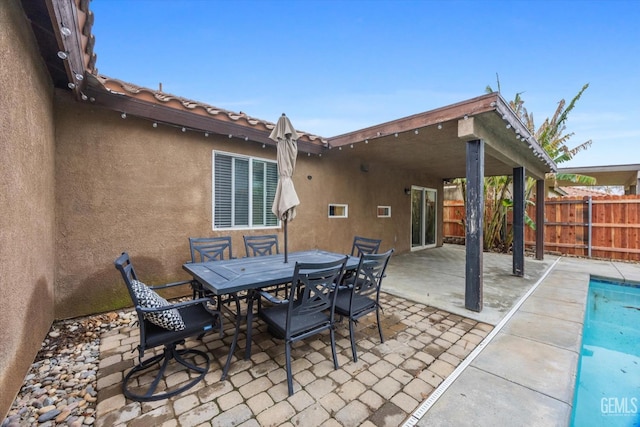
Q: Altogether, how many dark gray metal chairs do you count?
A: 6